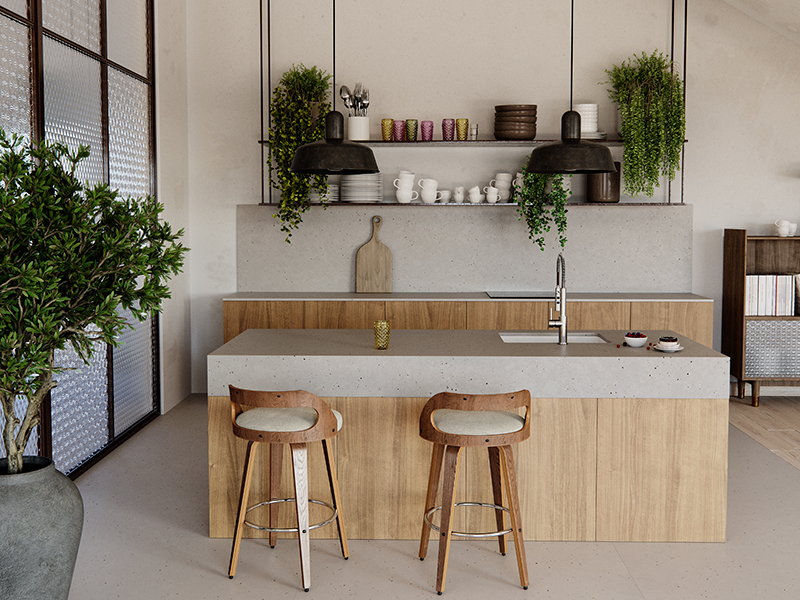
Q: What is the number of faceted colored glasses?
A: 7